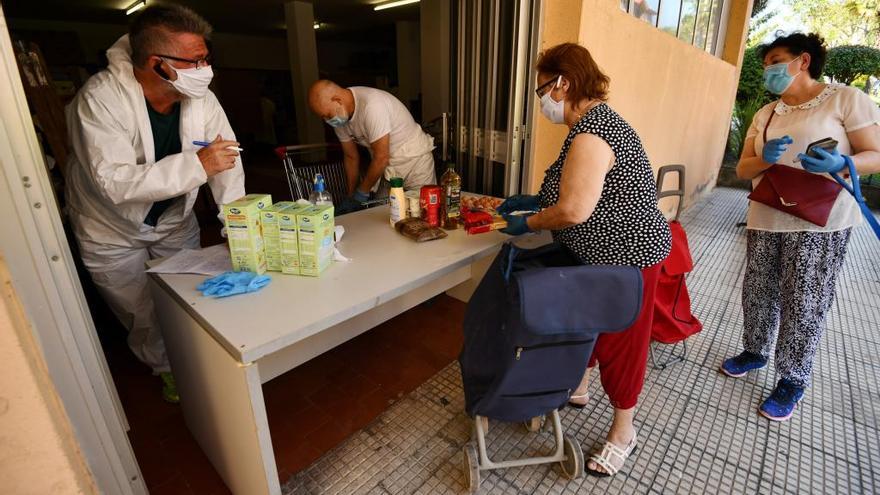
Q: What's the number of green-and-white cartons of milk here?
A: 4